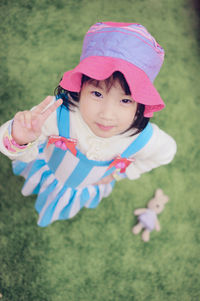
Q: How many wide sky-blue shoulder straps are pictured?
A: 2